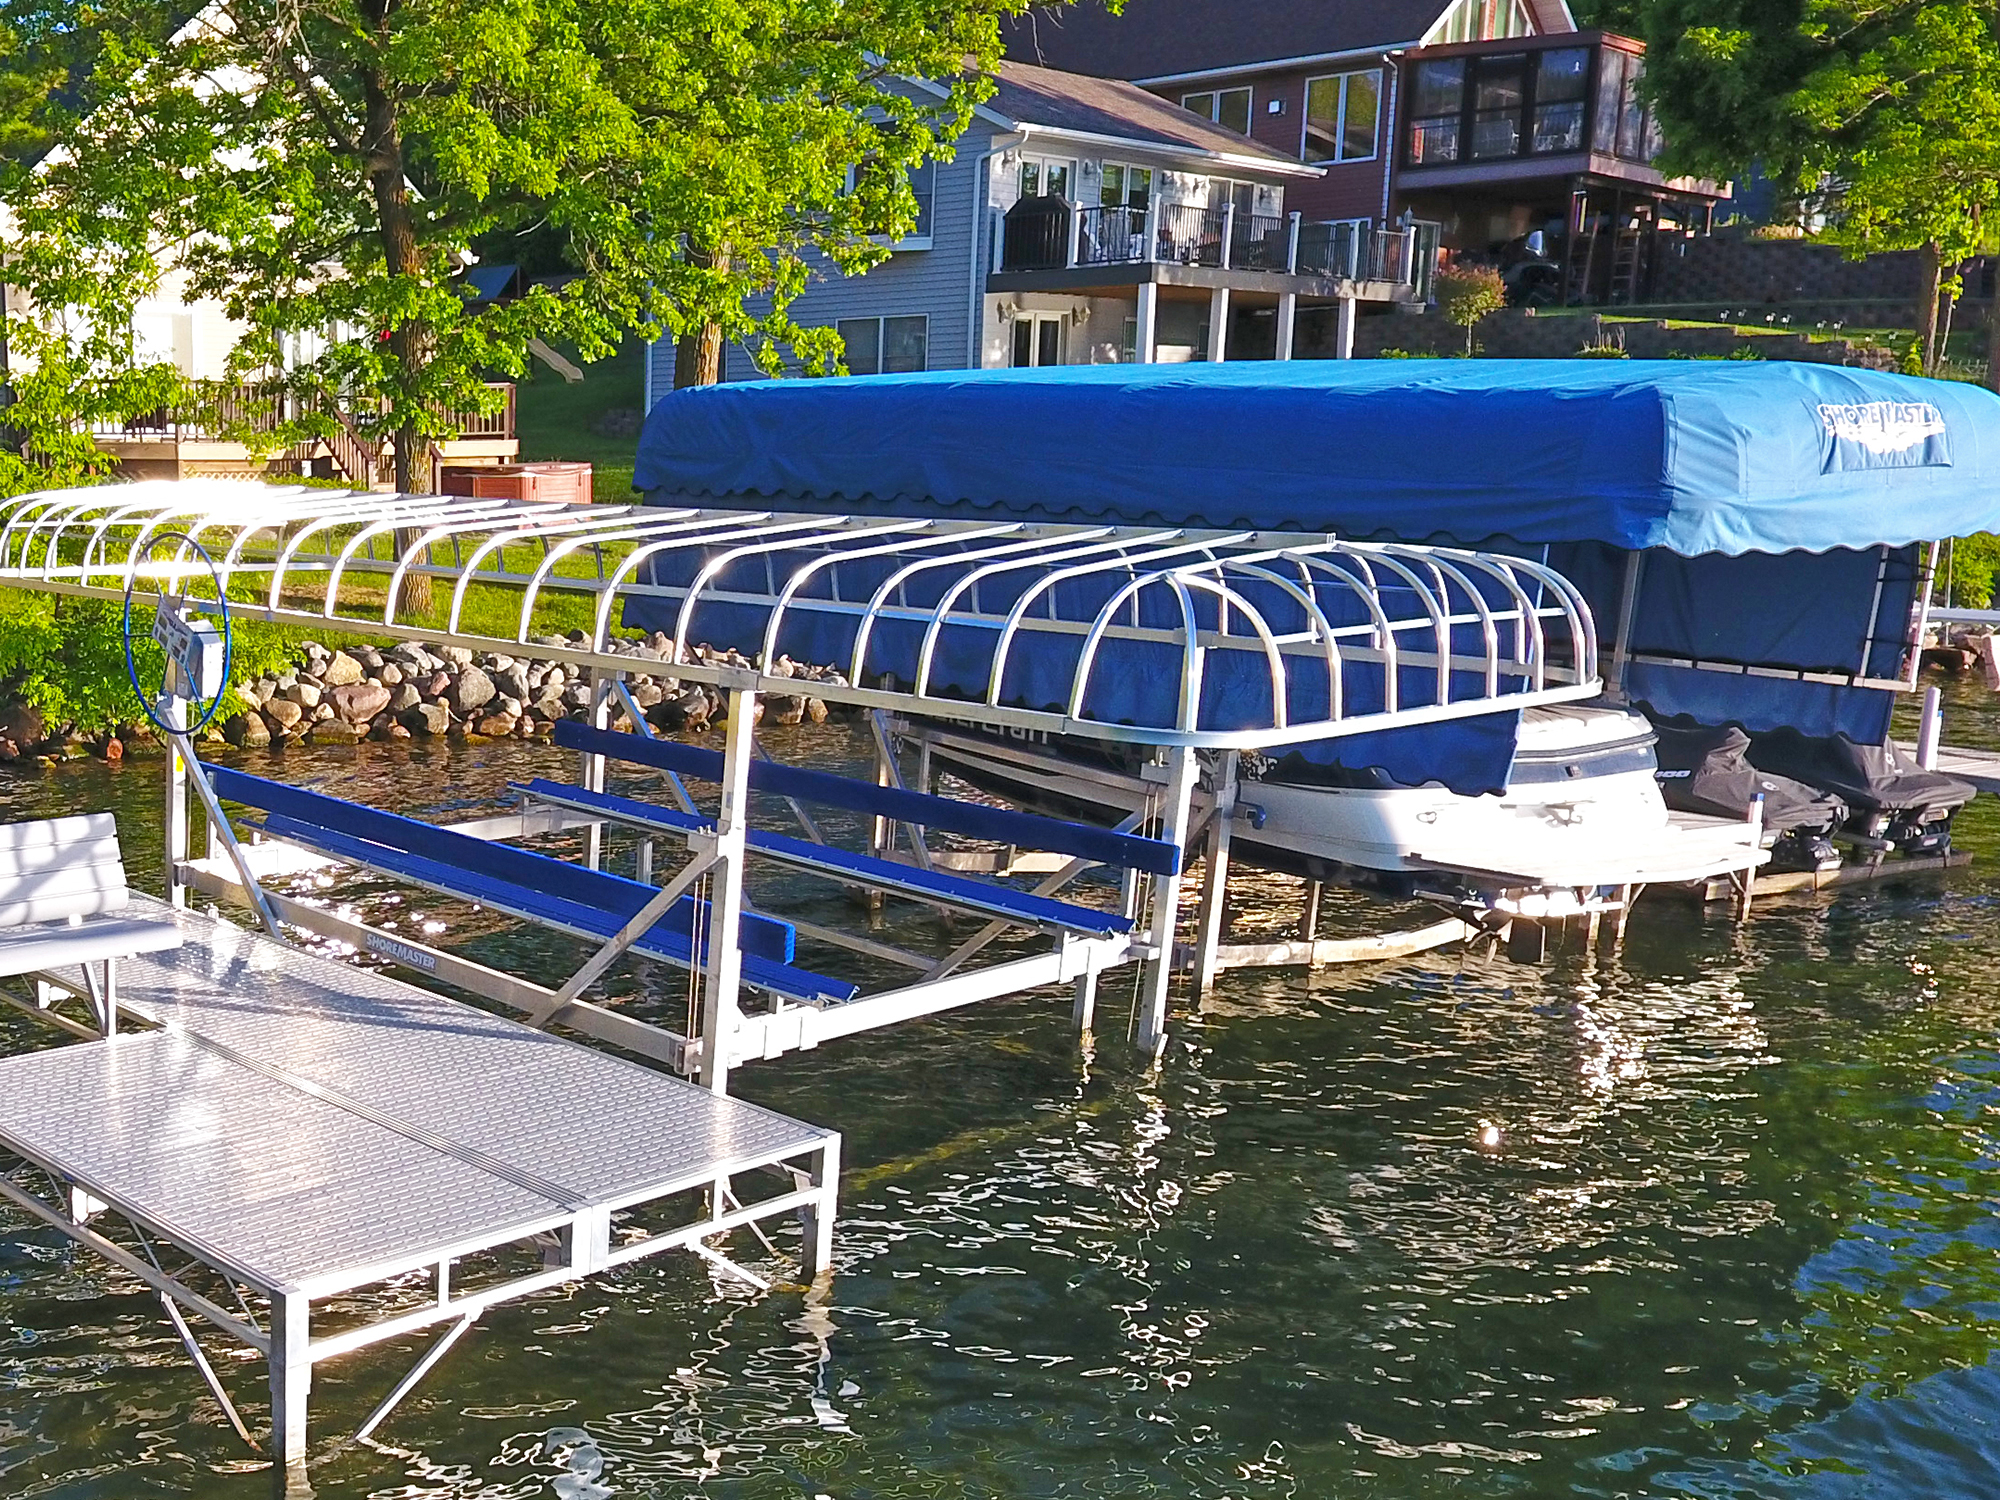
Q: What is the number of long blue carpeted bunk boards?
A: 4